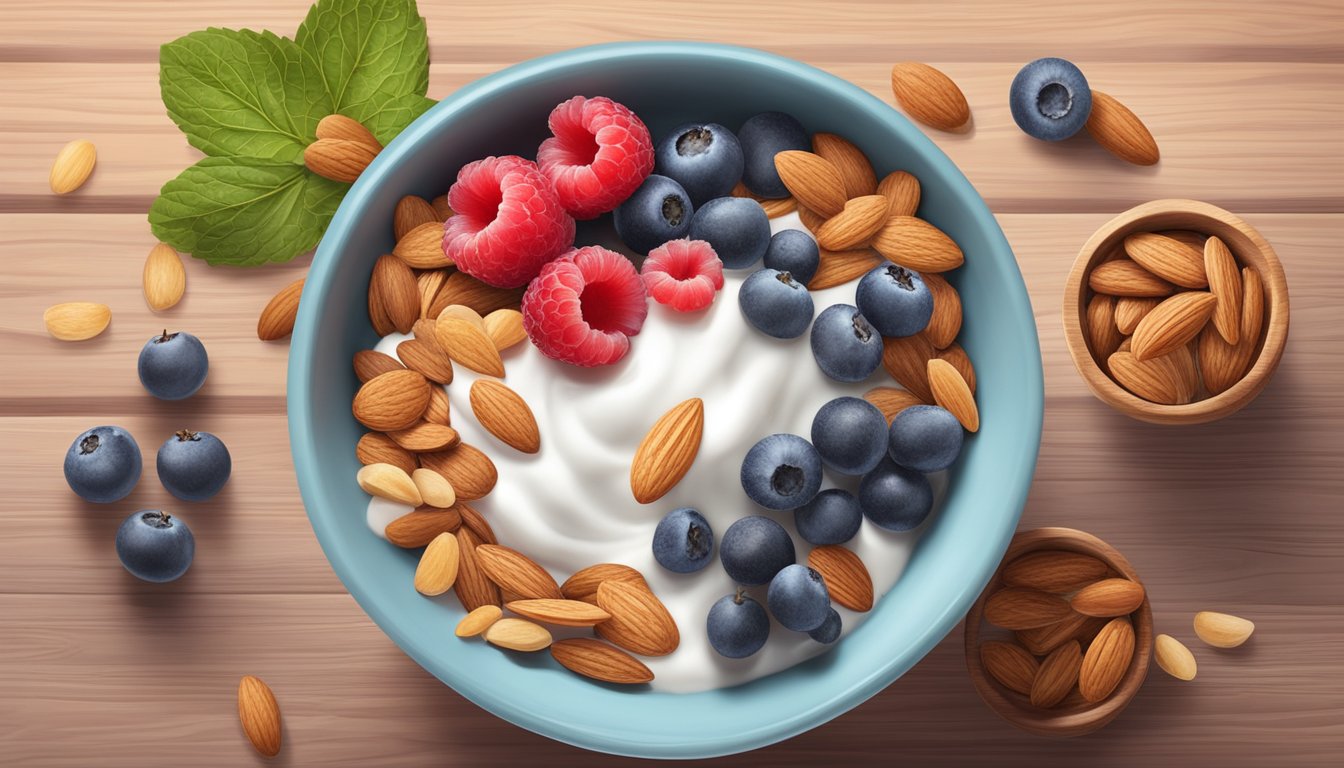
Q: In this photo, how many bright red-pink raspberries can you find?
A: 4